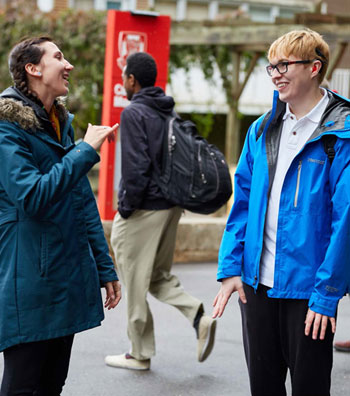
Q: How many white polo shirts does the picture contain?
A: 1